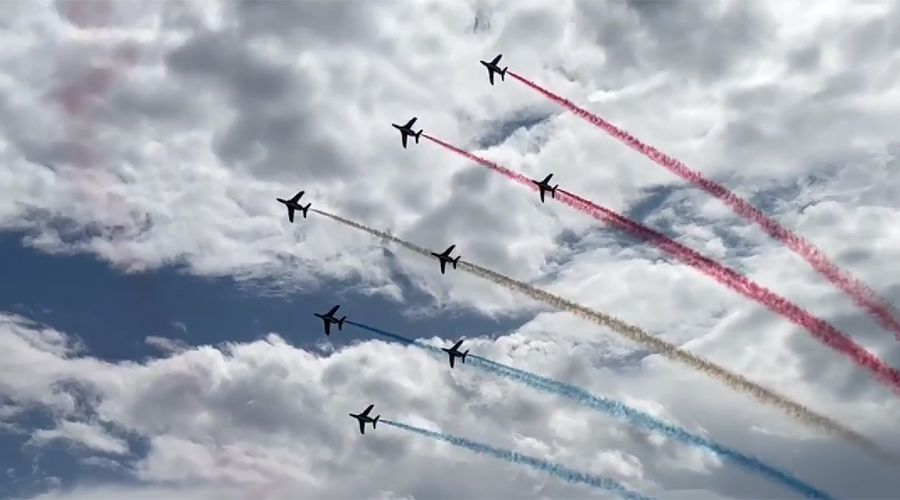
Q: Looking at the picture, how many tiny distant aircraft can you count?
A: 8